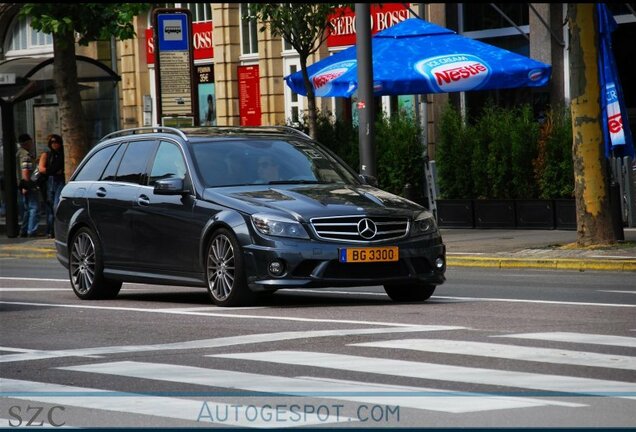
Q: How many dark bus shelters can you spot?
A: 1